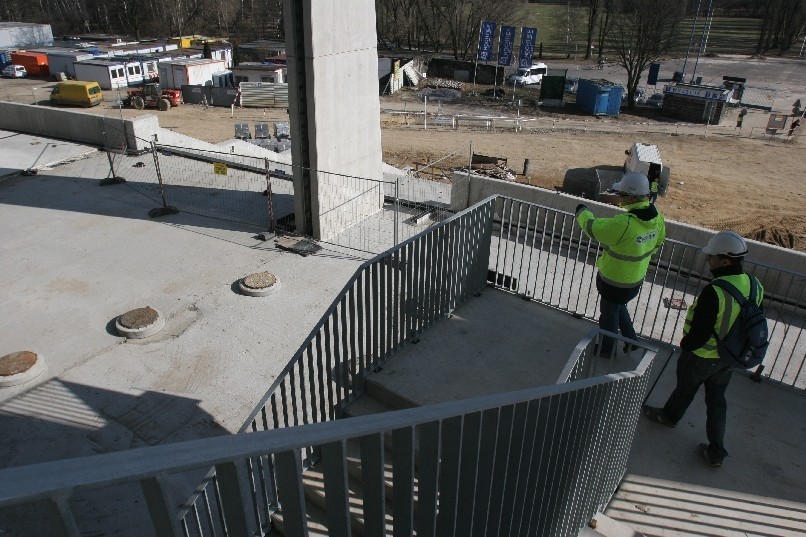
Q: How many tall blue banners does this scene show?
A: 3